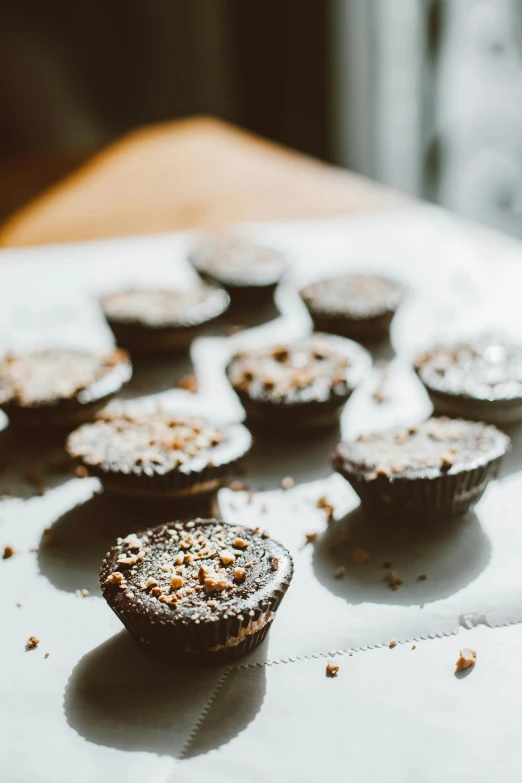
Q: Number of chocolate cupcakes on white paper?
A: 9